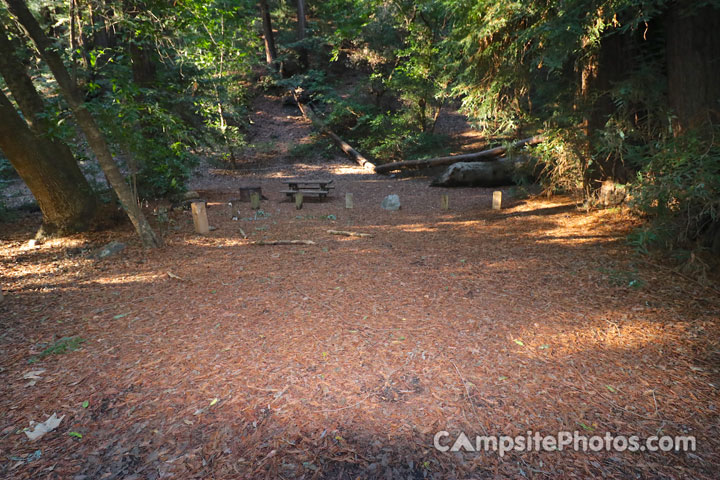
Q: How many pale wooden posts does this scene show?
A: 6